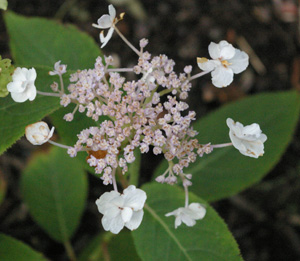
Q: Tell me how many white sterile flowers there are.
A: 7